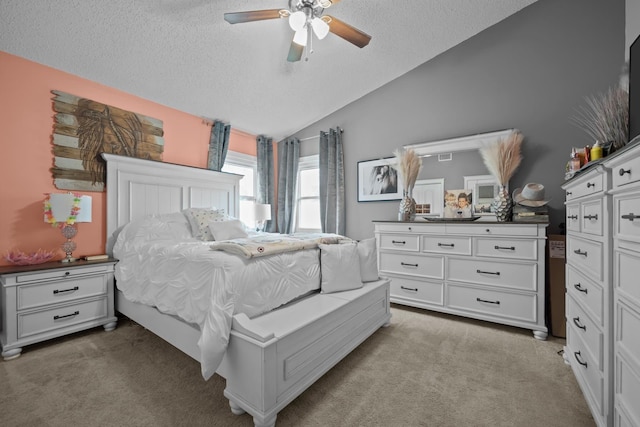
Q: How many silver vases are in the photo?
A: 2